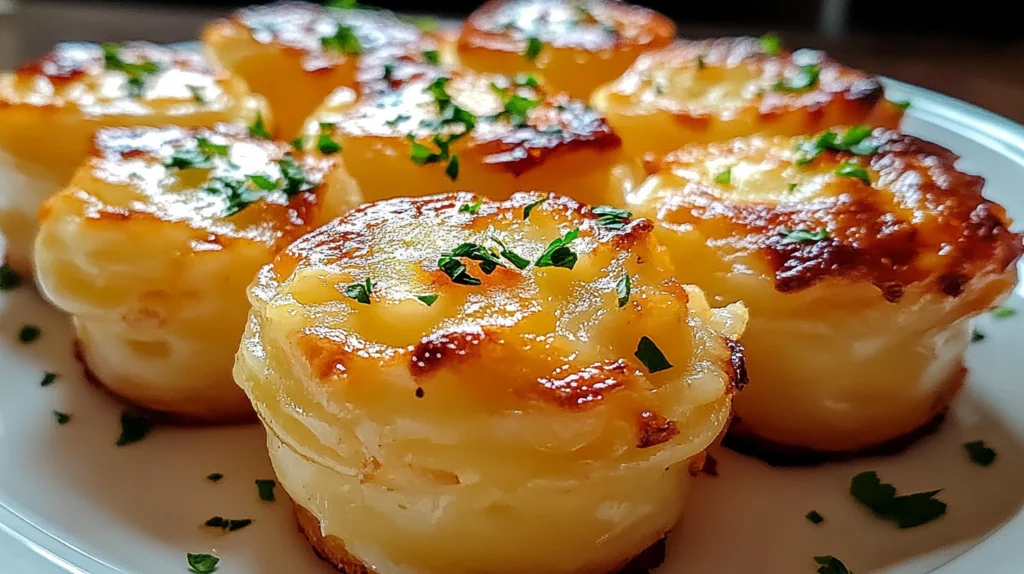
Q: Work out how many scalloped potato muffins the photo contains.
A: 8